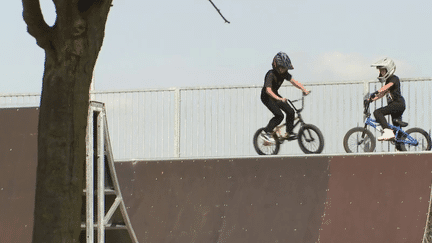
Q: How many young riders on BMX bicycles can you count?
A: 2